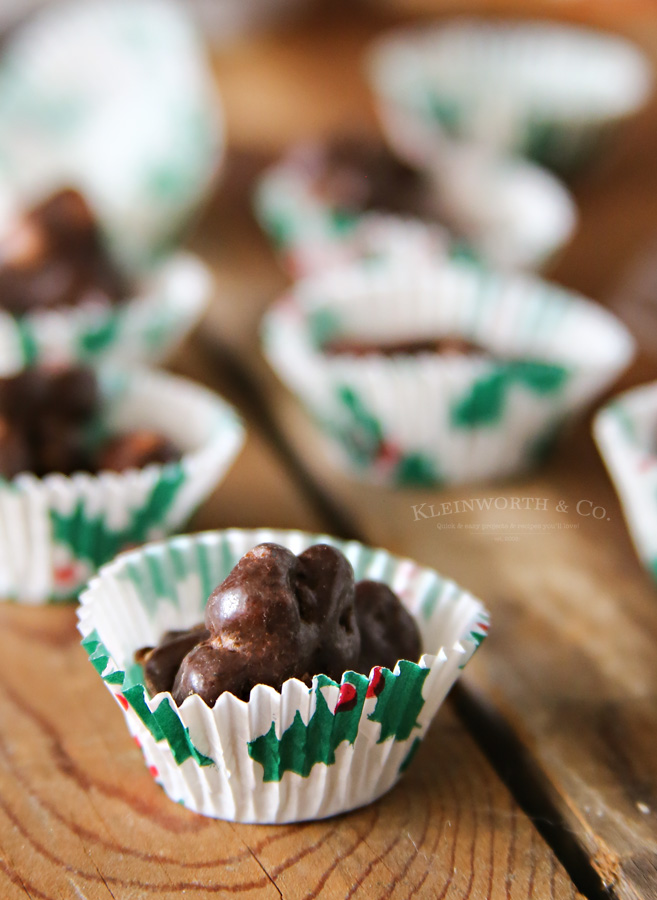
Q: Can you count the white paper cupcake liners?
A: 8